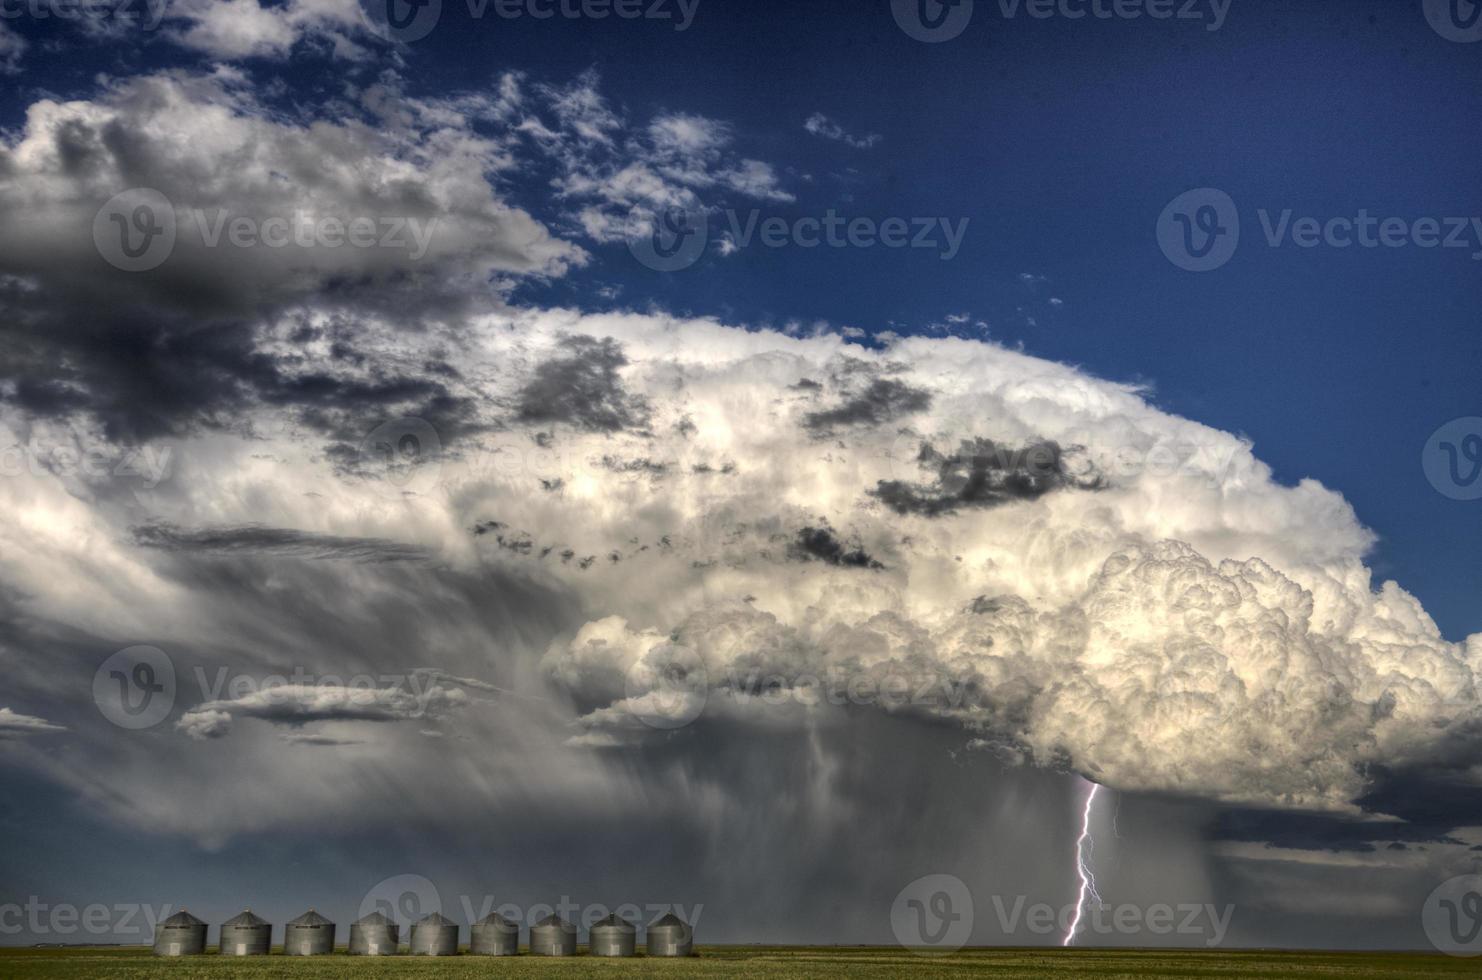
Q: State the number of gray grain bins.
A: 9